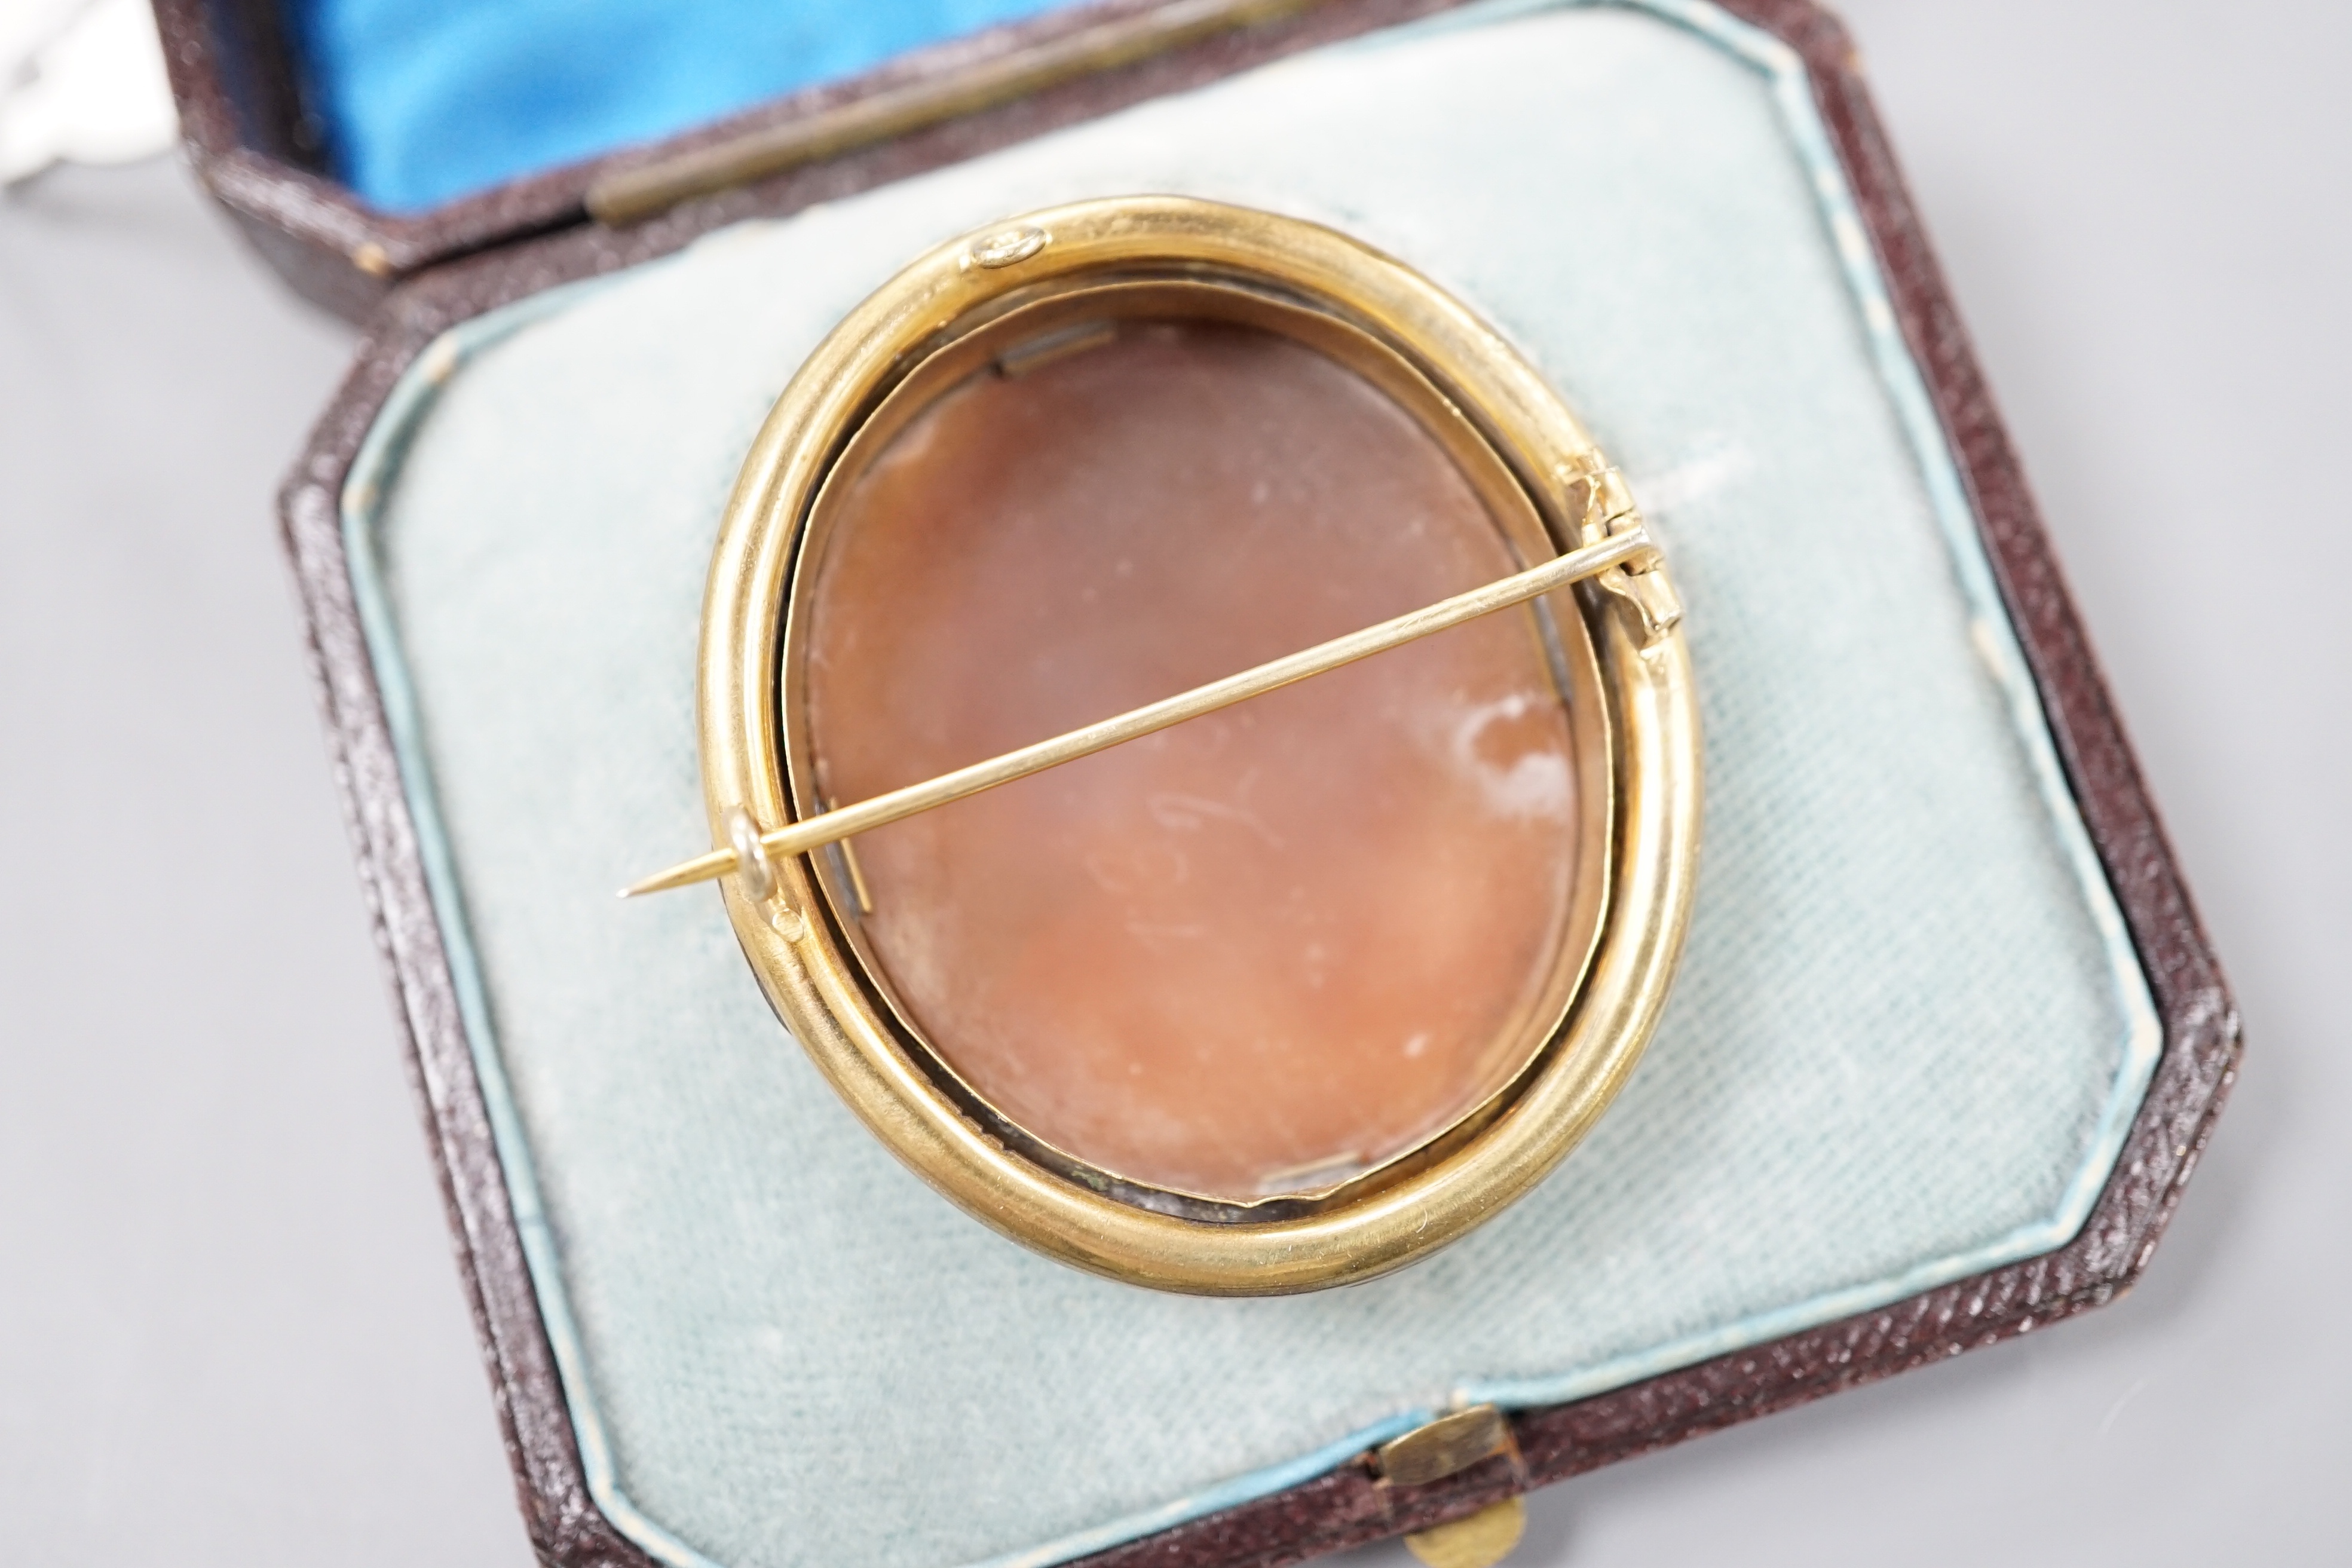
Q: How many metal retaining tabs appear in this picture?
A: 4